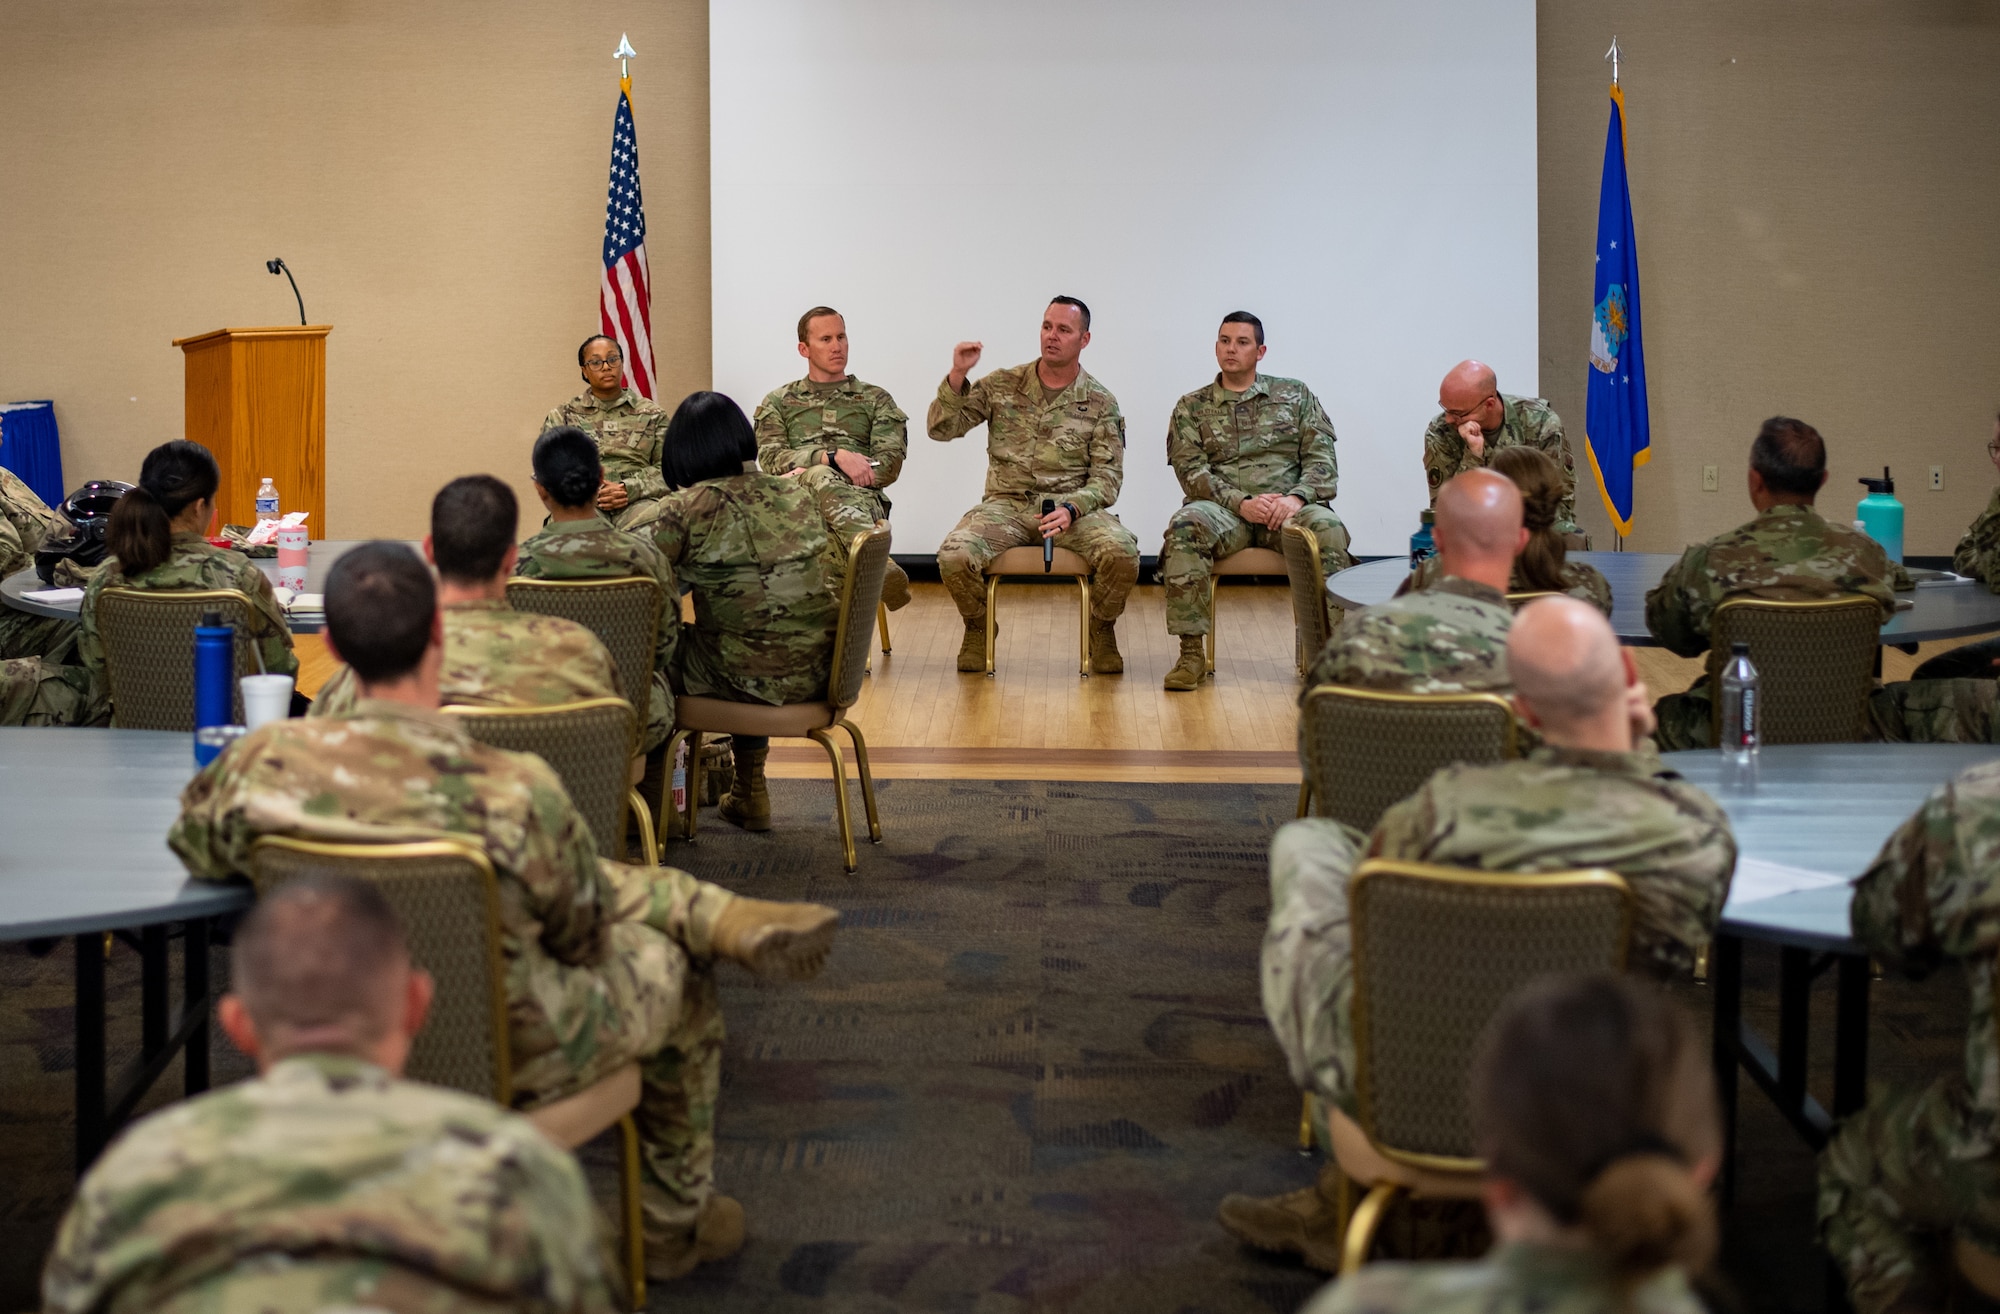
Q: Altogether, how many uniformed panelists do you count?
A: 5